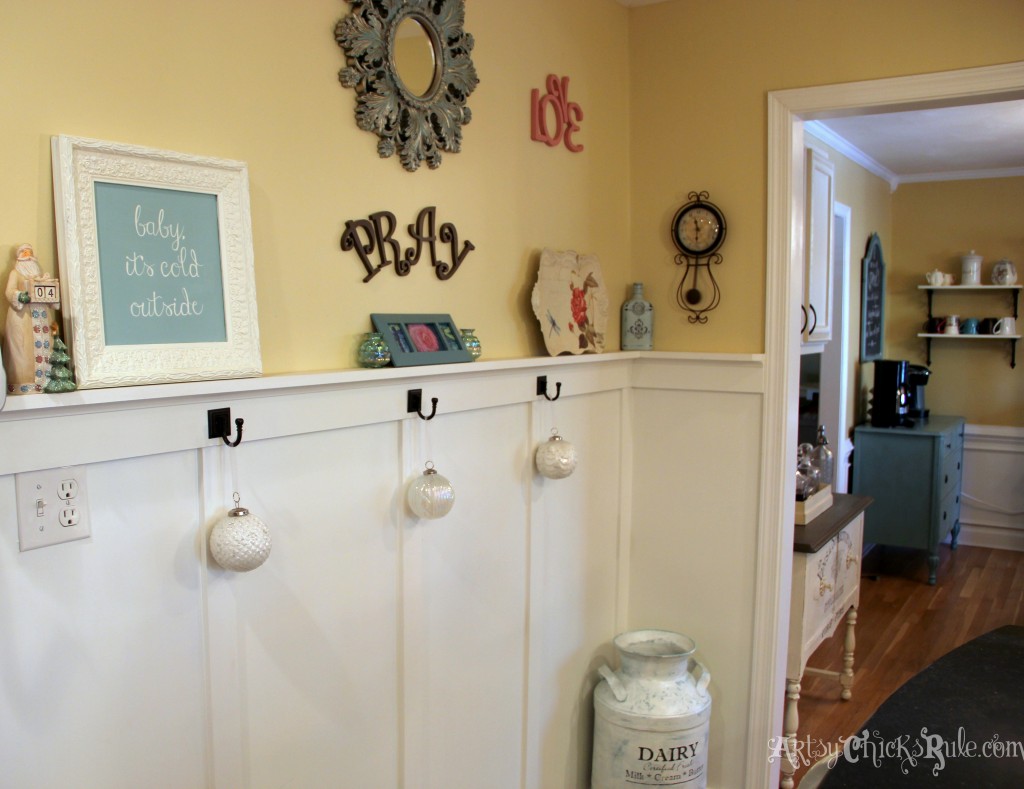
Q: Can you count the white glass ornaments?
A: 3